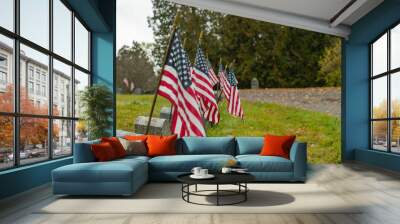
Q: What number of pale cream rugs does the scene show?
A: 1